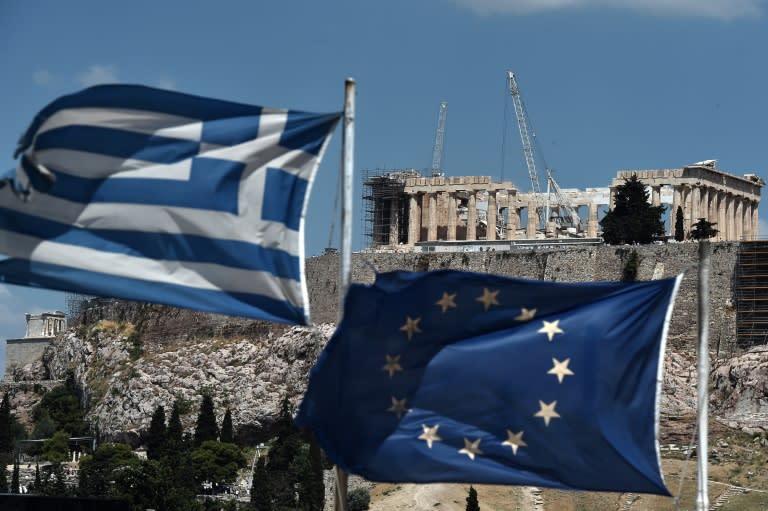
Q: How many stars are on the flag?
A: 12